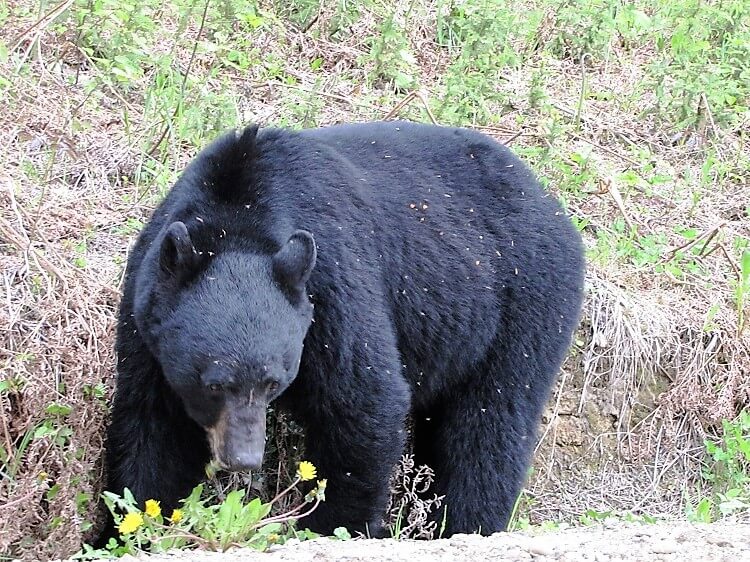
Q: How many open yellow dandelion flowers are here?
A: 4